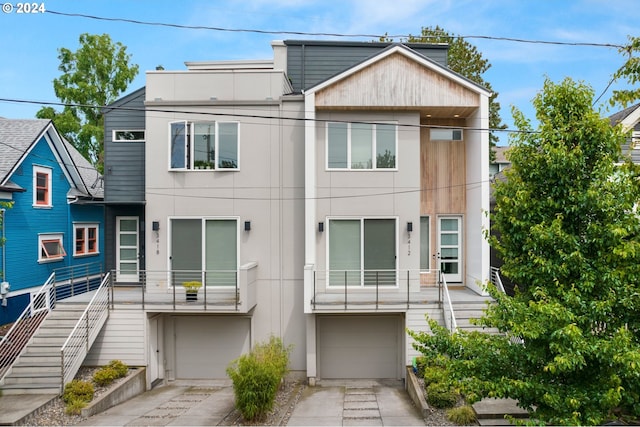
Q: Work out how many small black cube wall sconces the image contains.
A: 4